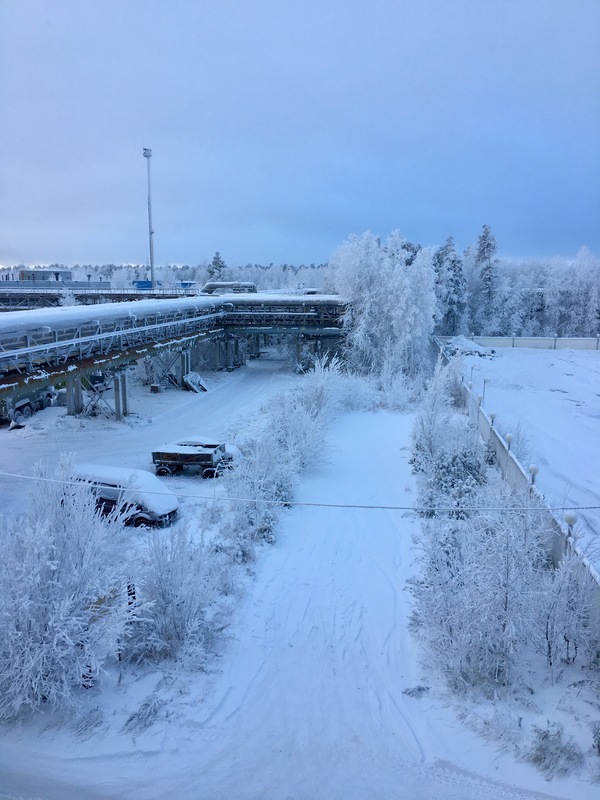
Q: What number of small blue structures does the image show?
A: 2